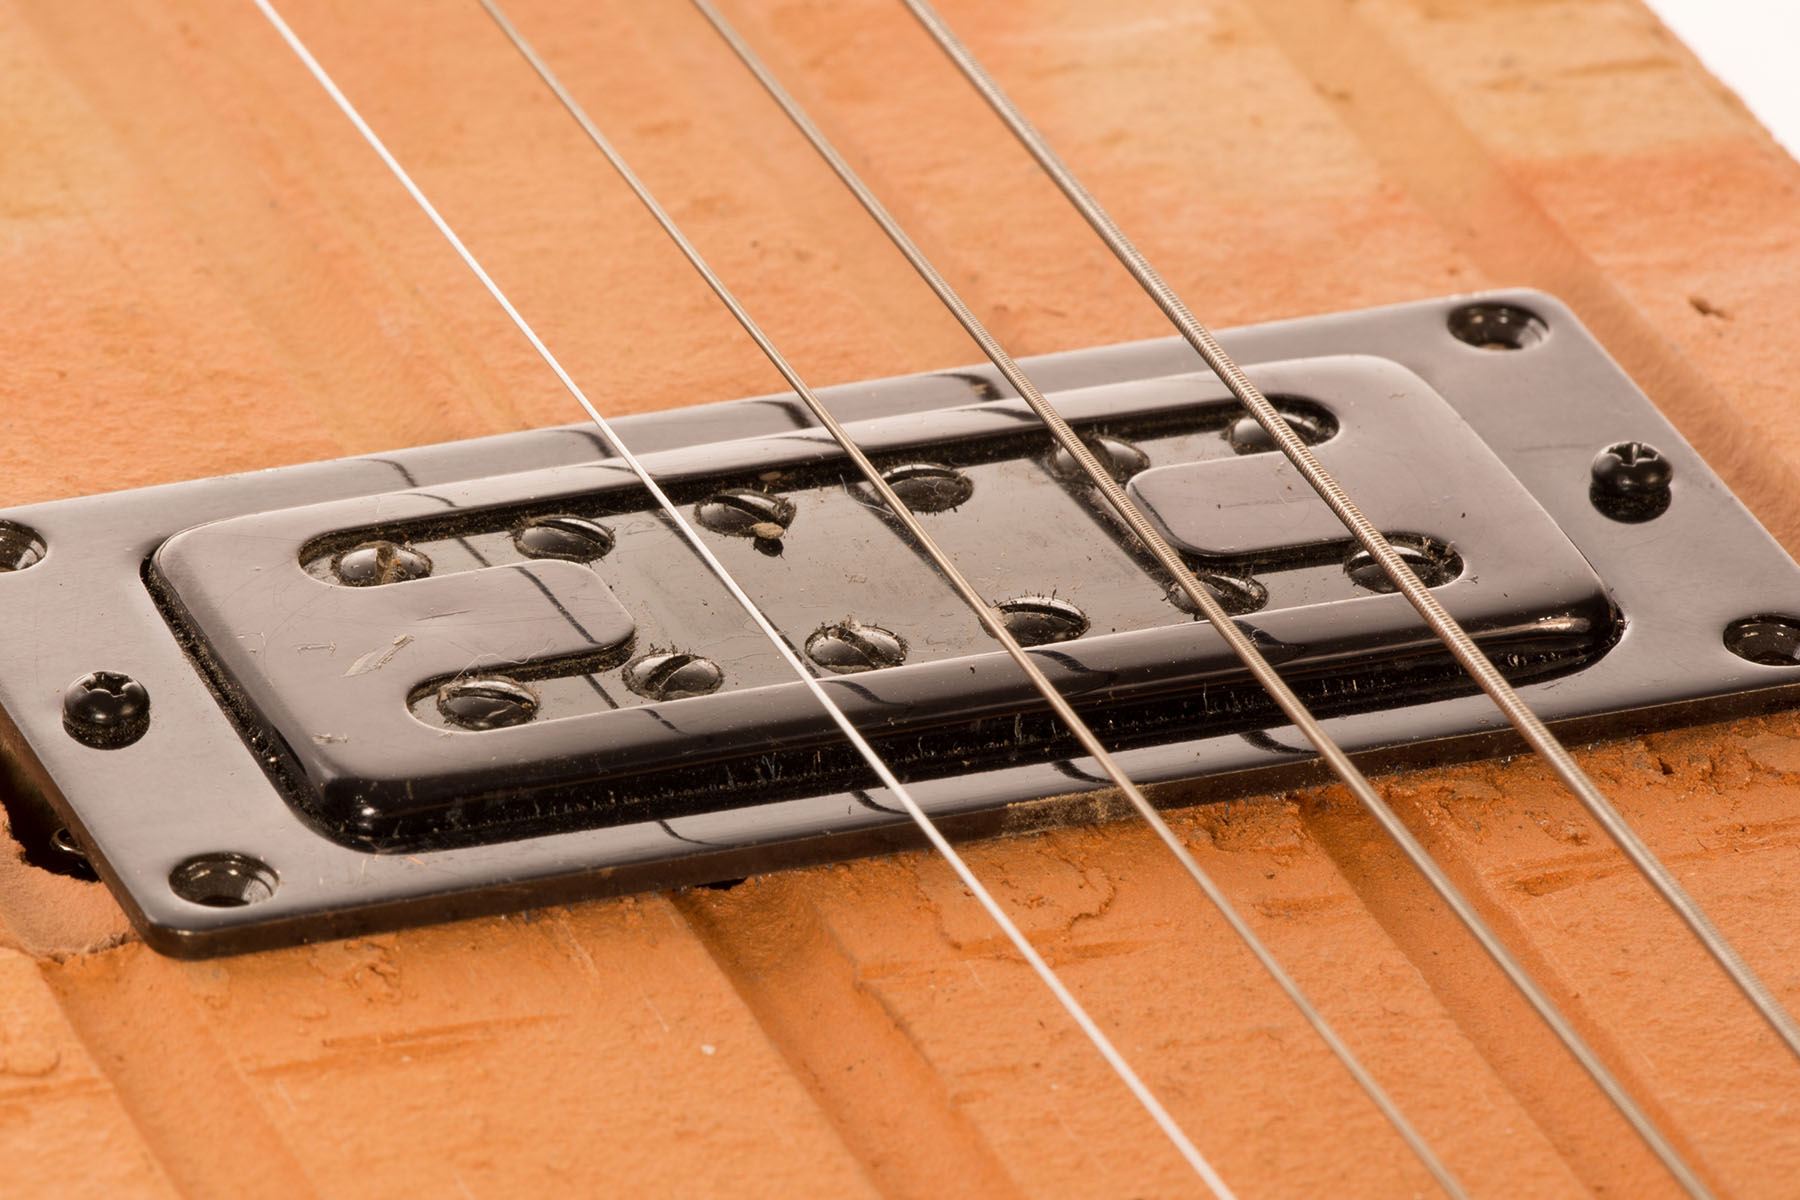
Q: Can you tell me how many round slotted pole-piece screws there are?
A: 12